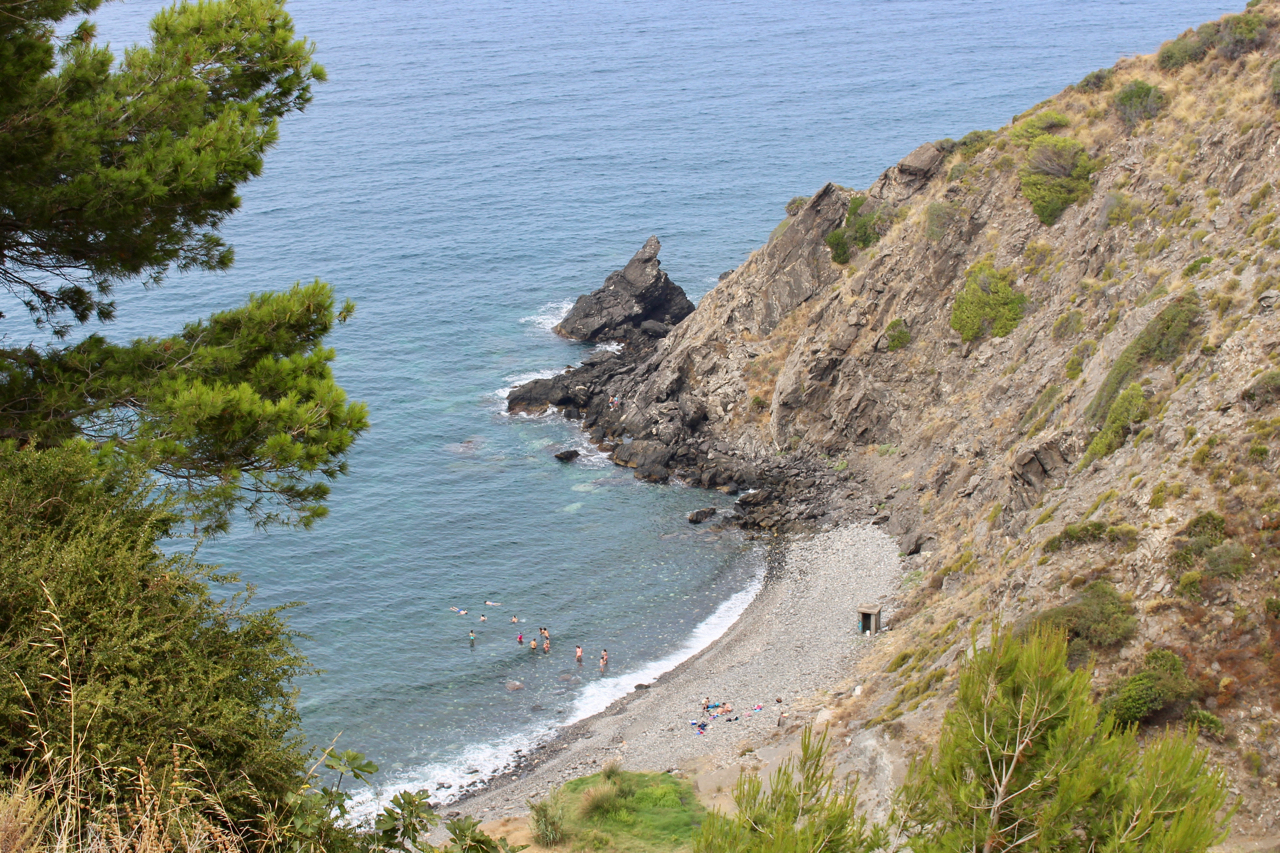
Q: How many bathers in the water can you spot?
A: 13